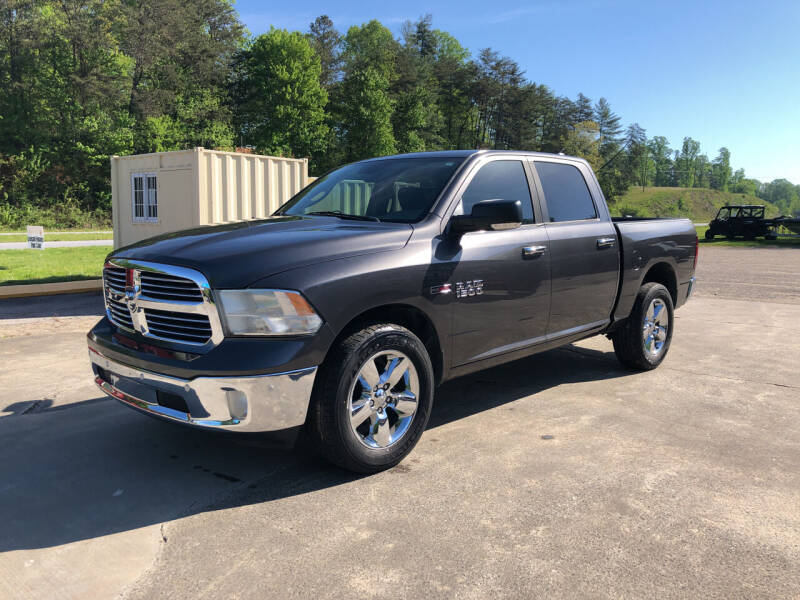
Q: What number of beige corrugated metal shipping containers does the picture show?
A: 1